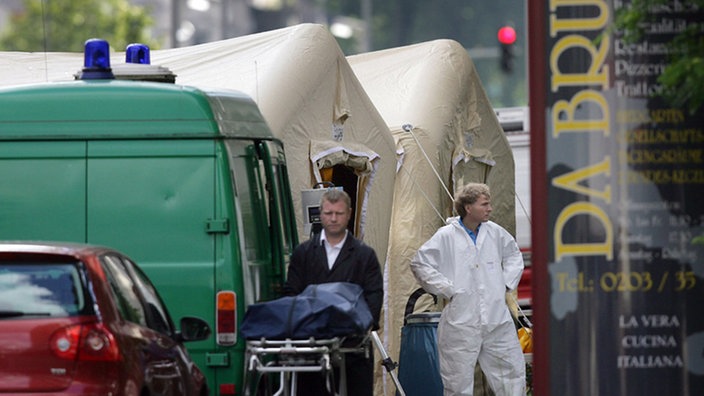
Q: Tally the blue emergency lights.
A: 2